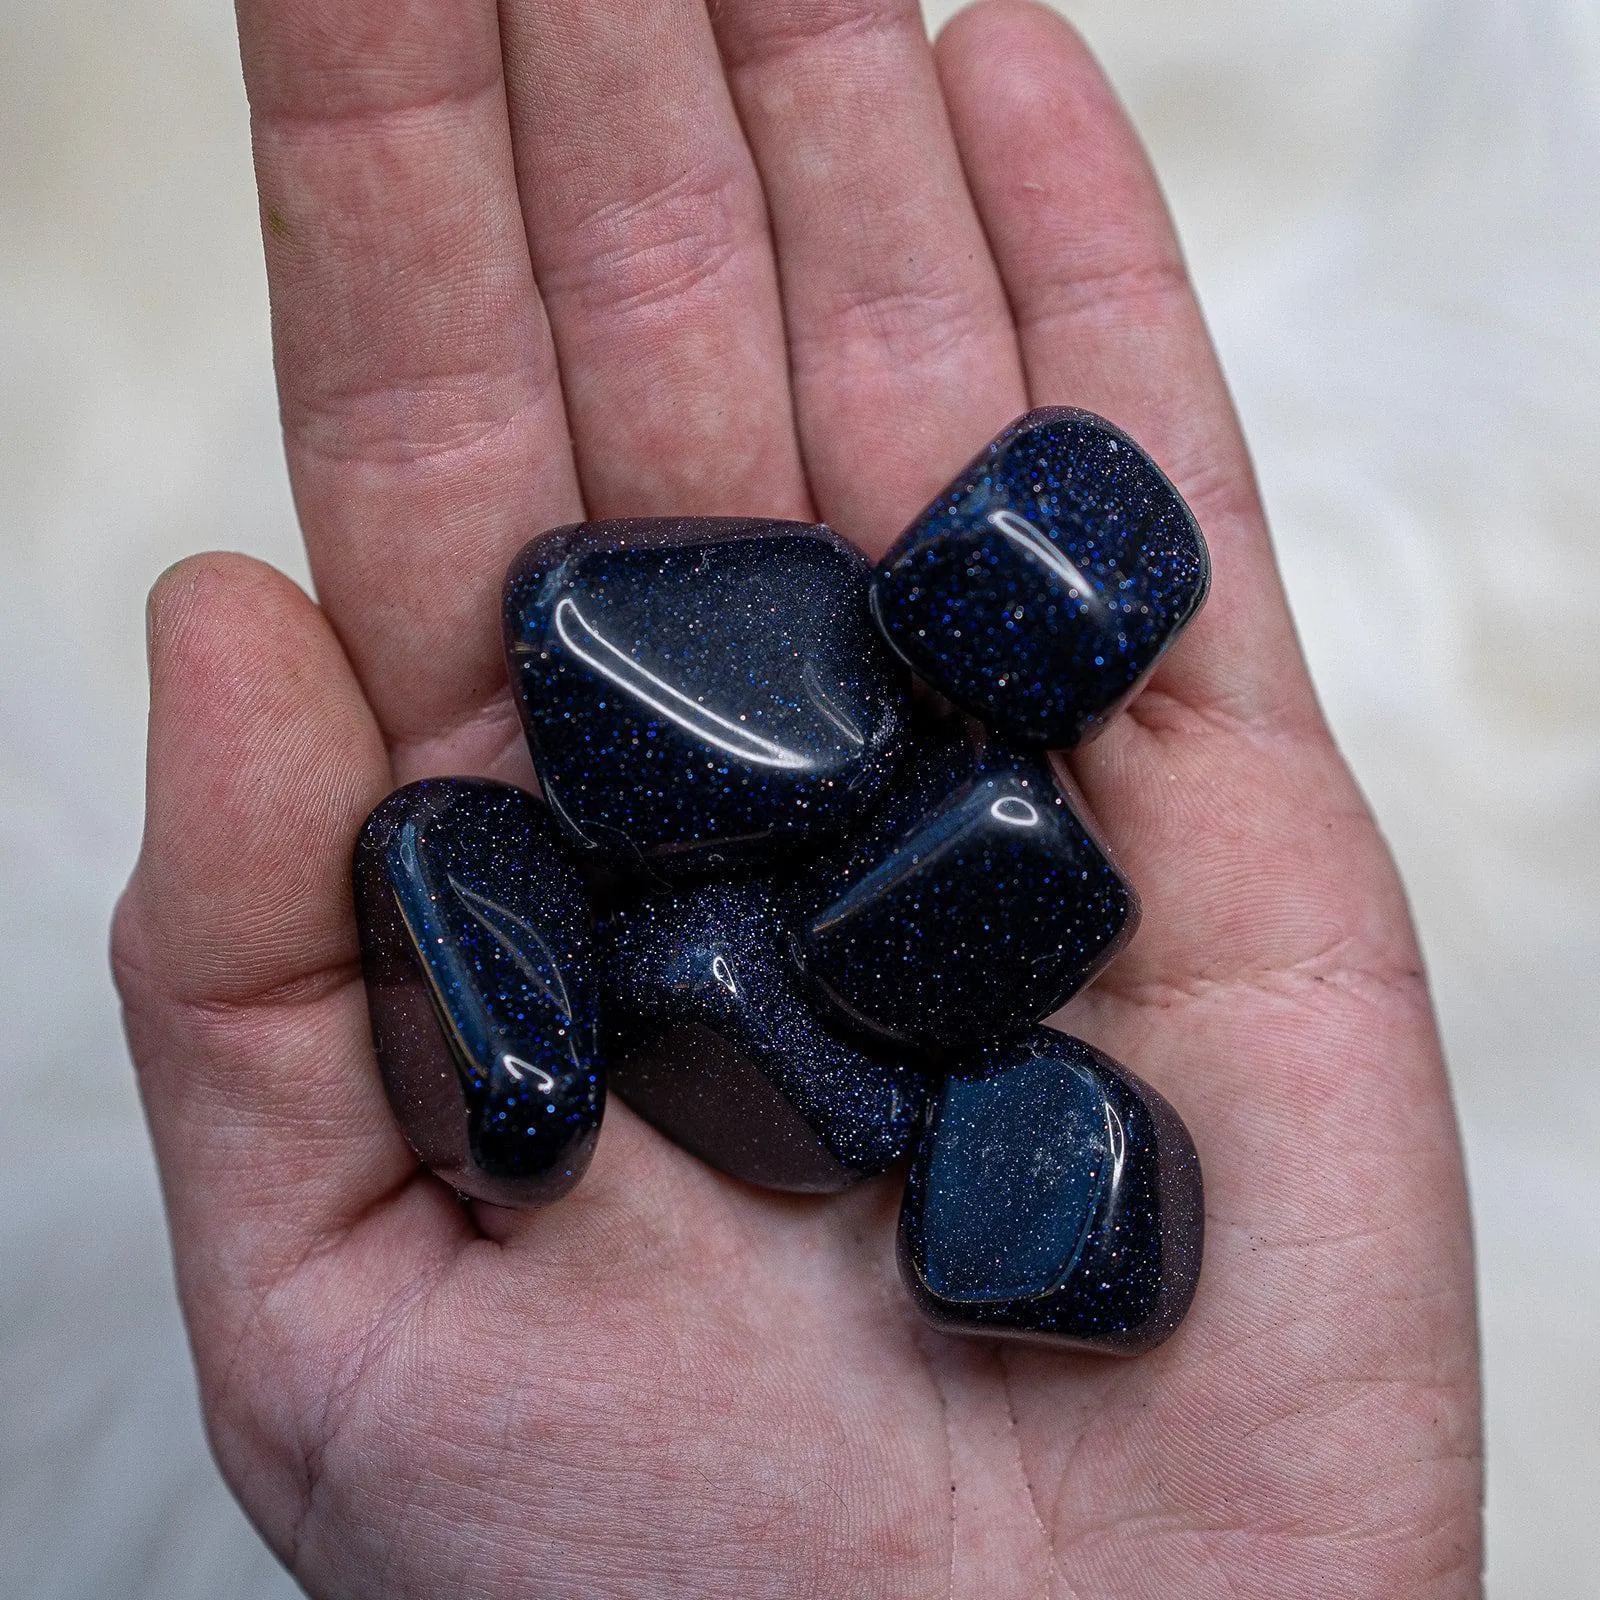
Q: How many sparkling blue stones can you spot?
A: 6